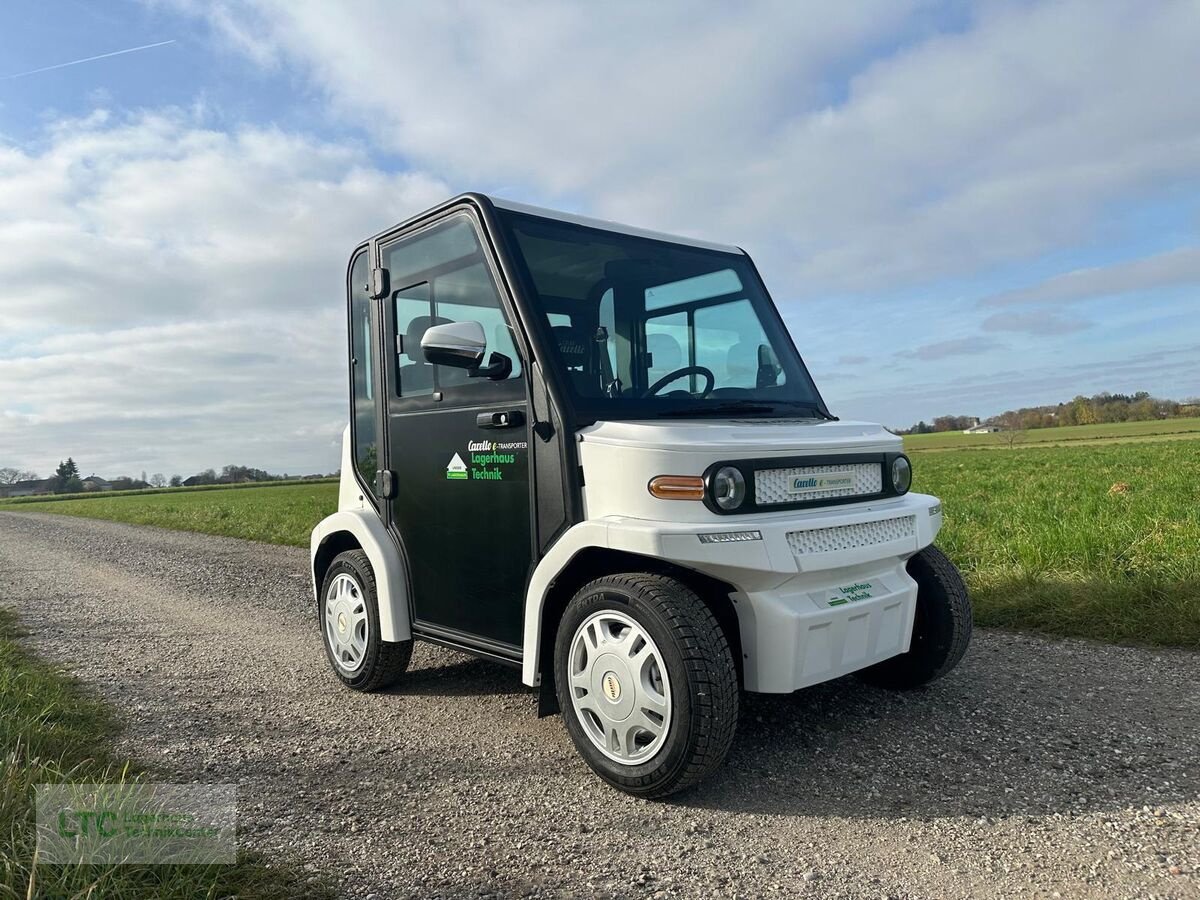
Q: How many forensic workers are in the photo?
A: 0